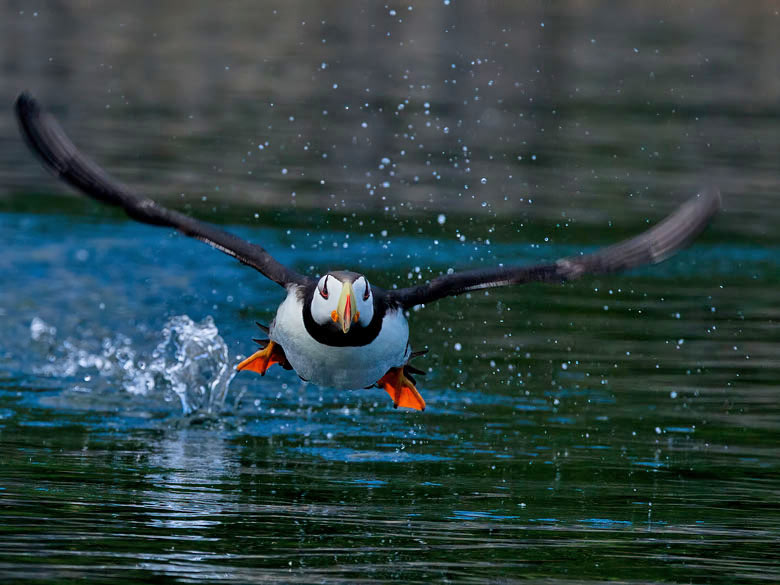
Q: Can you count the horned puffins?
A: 1